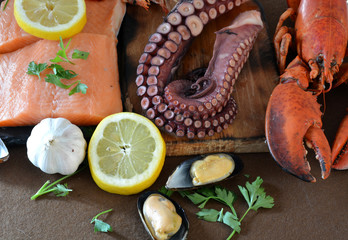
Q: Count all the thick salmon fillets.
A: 2